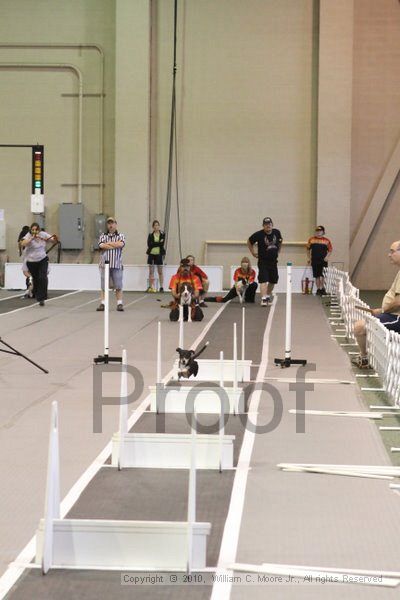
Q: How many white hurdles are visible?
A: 4